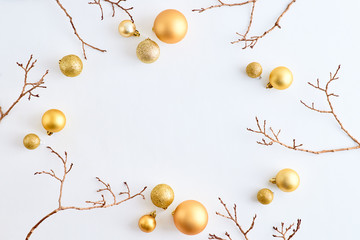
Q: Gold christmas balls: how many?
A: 13